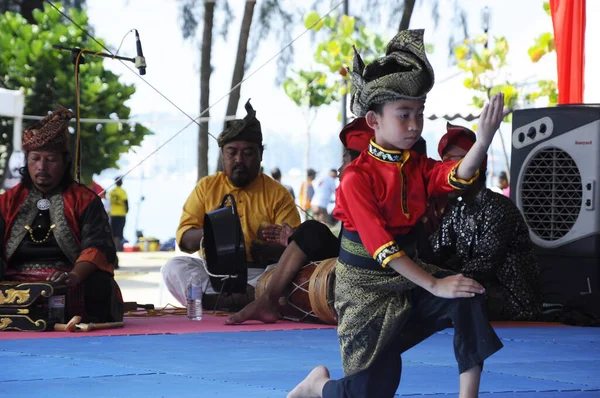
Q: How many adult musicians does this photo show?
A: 4